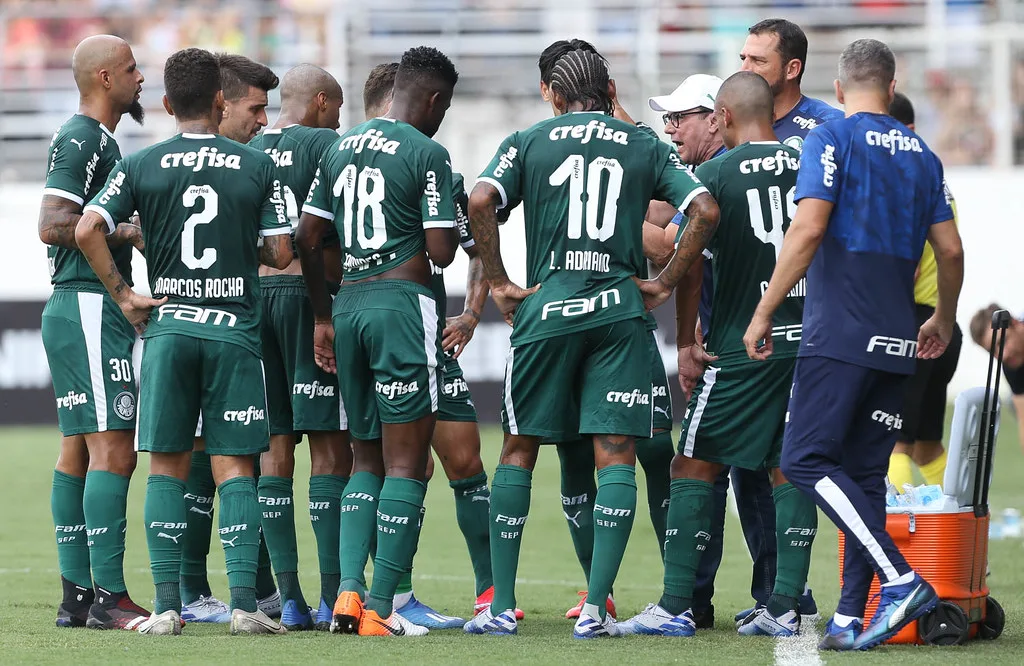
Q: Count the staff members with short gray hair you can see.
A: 1